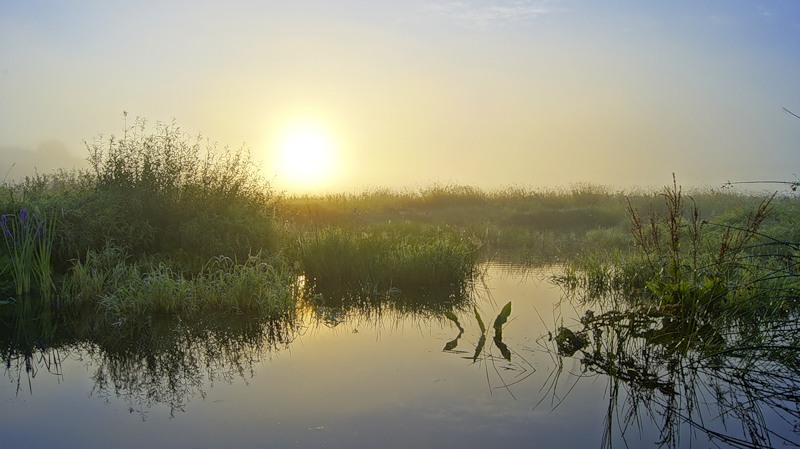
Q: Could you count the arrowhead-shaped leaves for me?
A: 3